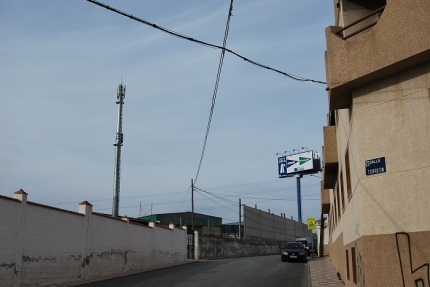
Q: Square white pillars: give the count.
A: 7